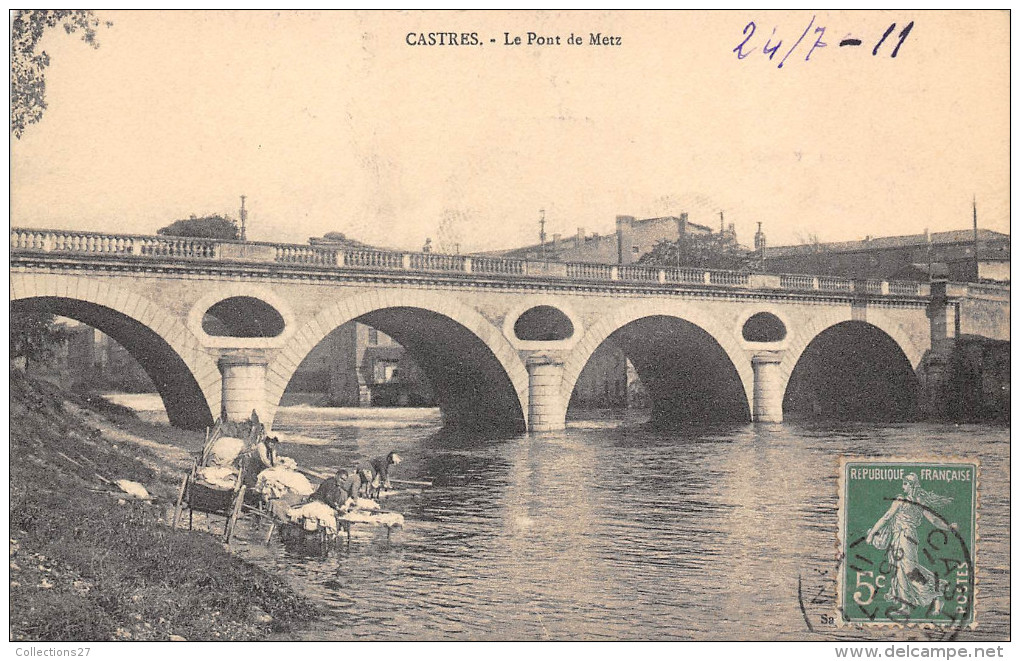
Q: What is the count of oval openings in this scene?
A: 3